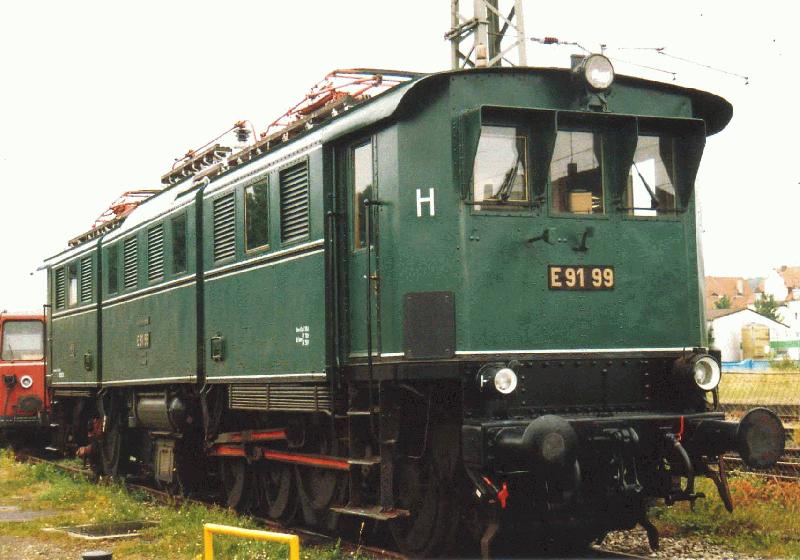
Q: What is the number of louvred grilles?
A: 6